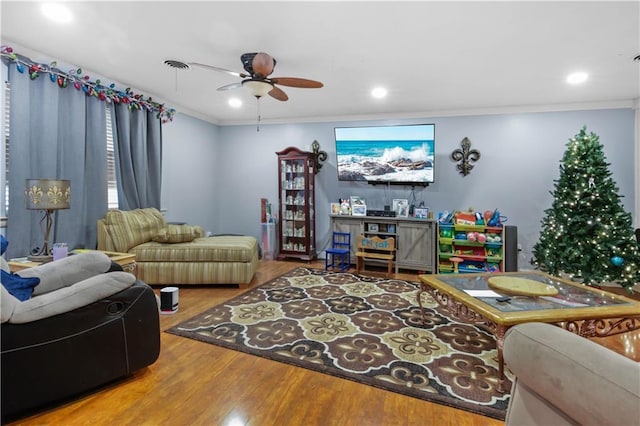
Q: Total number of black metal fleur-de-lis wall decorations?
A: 2